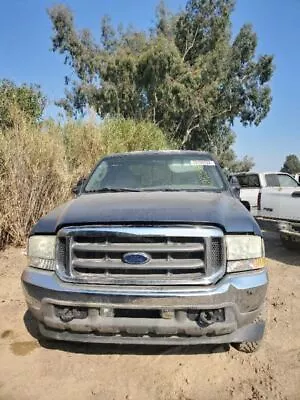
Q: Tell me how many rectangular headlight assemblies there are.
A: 2